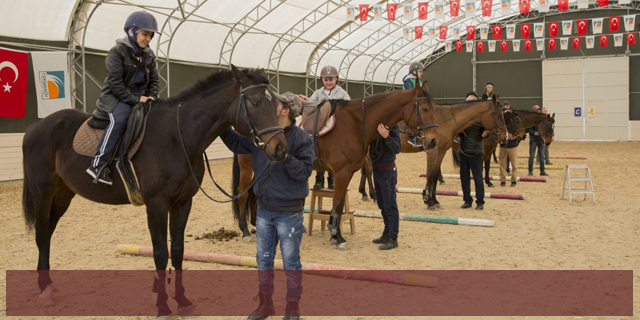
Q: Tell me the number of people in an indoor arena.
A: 10